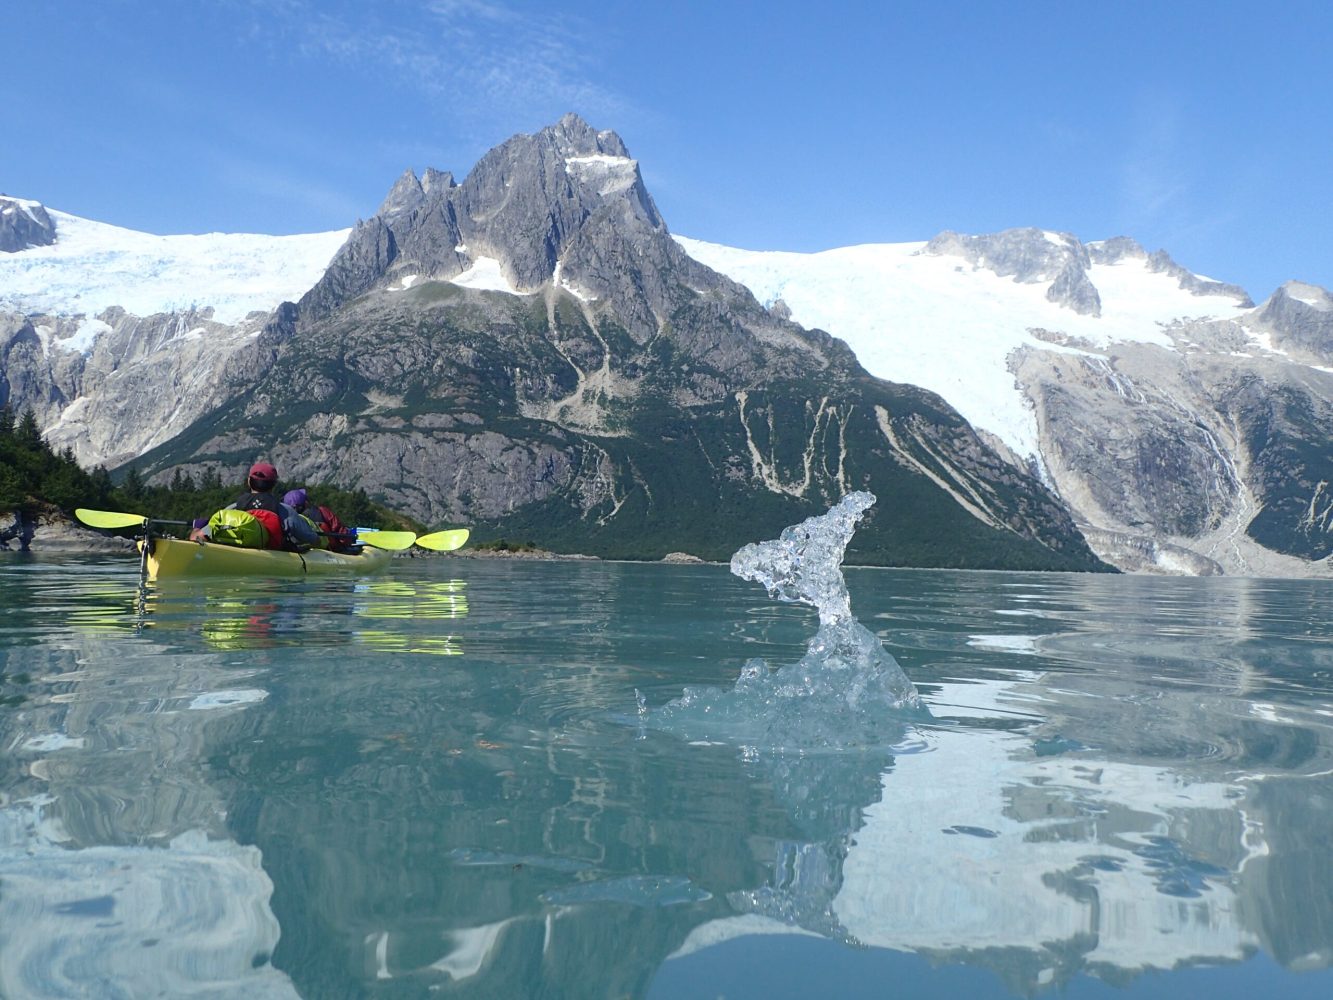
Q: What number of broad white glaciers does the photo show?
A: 2